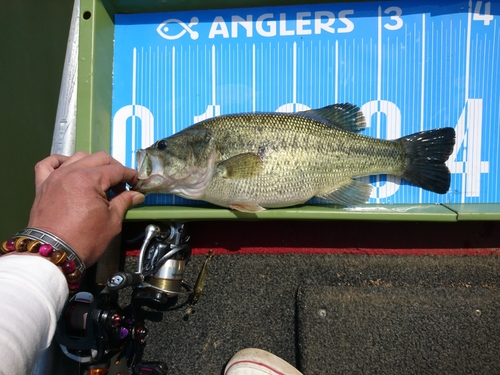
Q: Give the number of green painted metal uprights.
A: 1